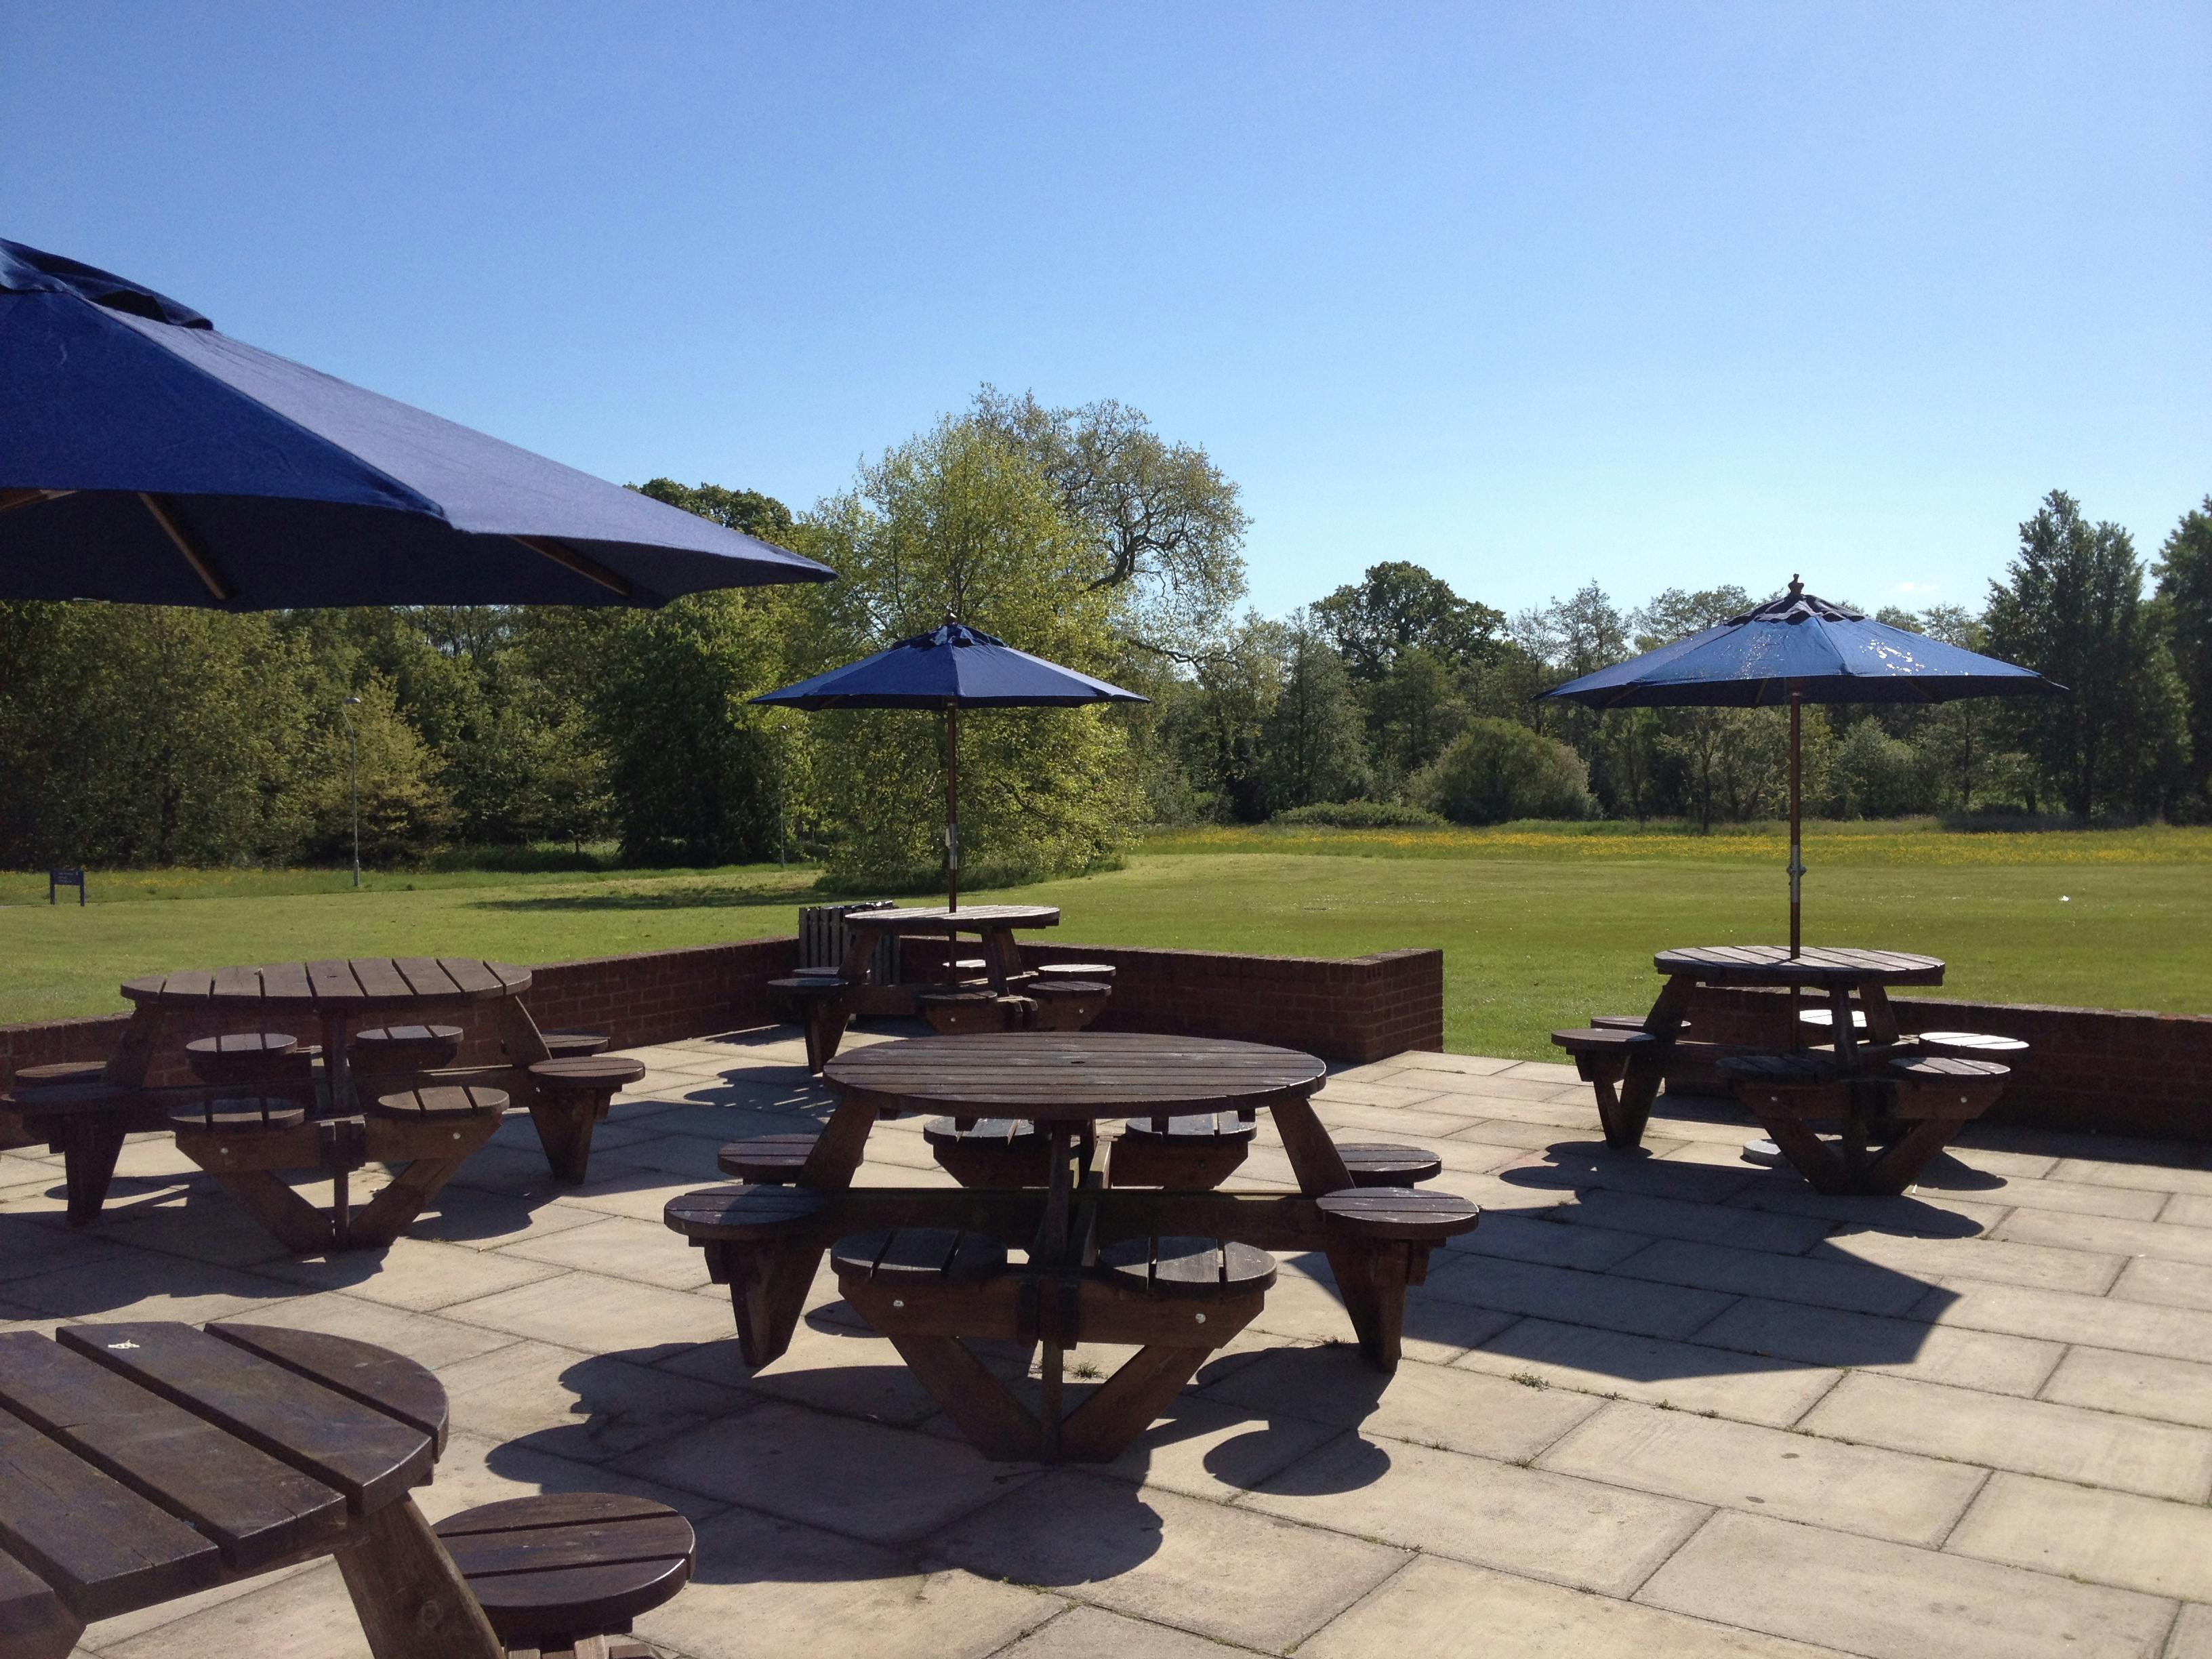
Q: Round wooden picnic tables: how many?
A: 5